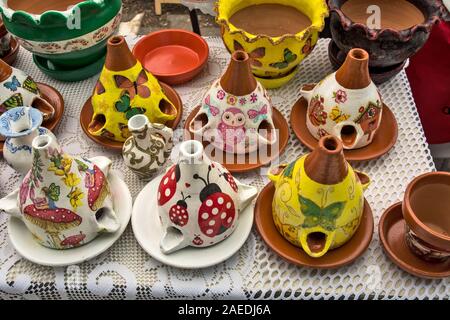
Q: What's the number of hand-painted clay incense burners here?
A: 7